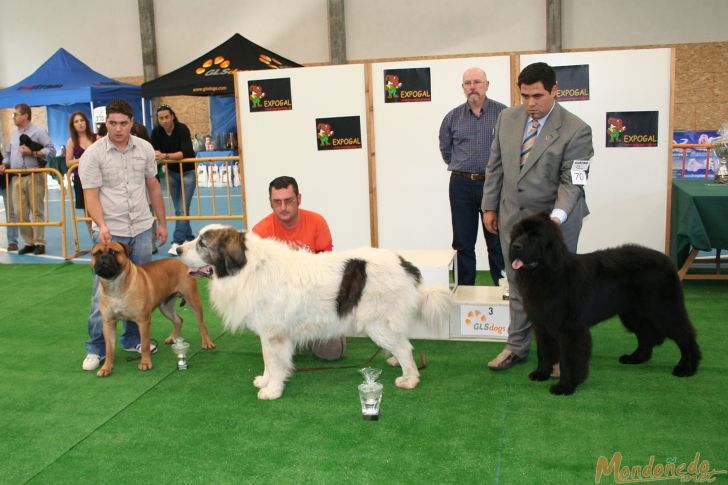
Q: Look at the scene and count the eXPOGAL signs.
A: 5